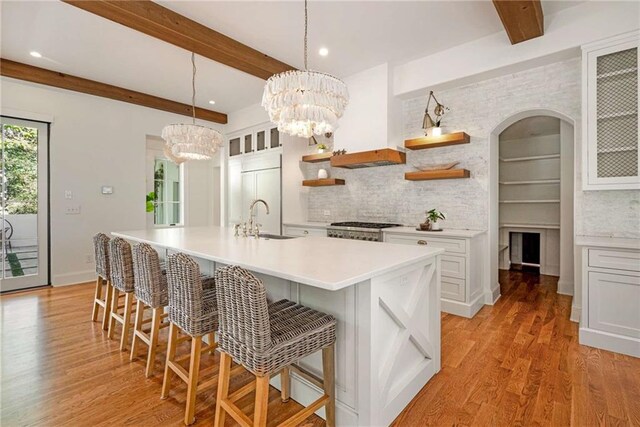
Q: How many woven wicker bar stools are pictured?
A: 5